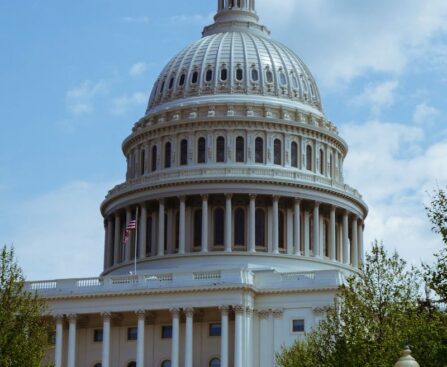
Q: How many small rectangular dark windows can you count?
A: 5